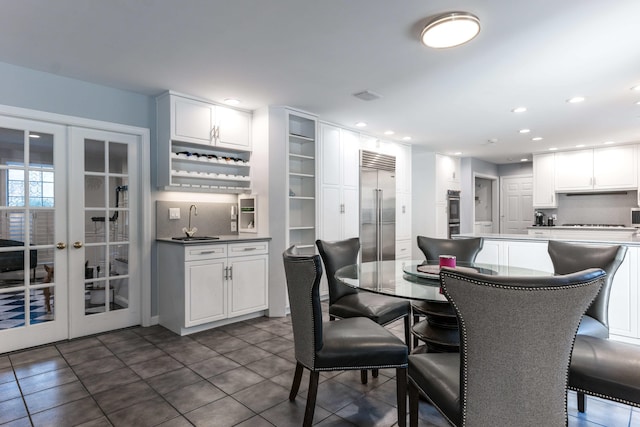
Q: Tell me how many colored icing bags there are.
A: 0